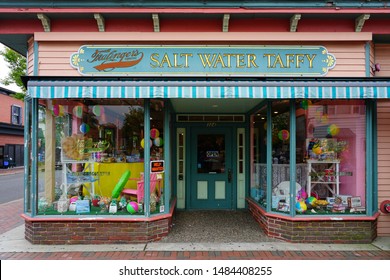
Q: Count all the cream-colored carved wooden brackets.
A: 6